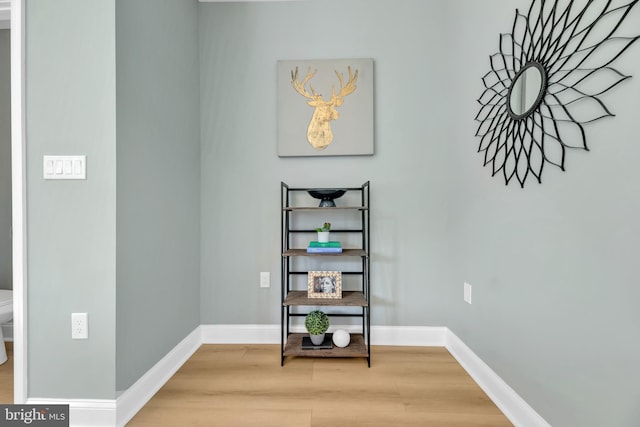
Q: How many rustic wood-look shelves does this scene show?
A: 4